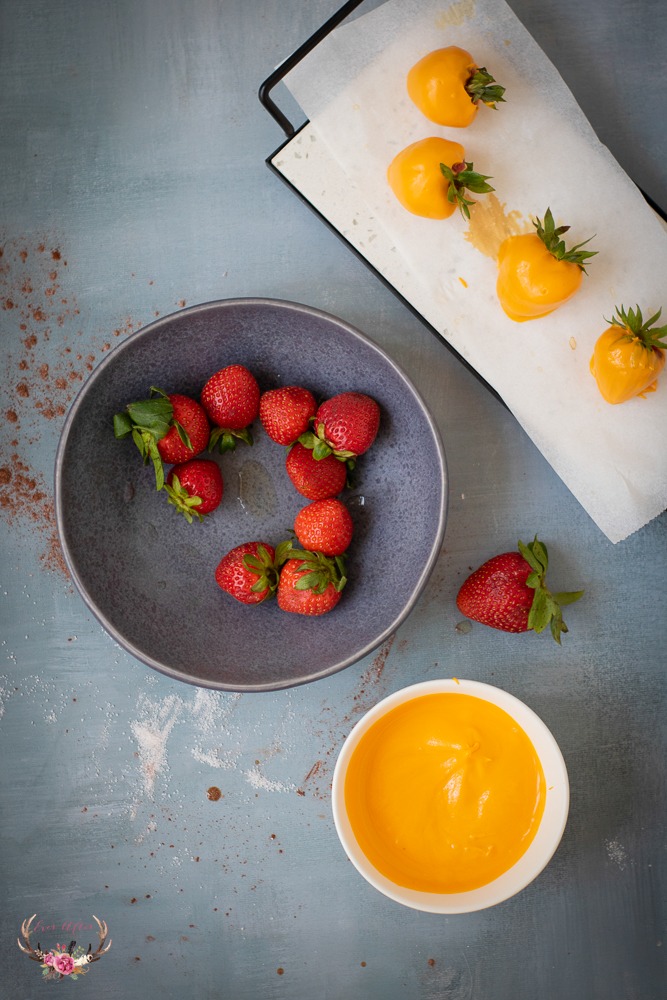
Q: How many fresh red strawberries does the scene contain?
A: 10